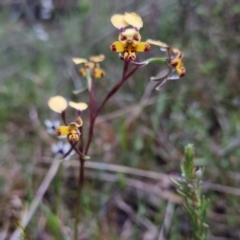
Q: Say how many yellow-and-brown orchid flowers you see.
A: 4